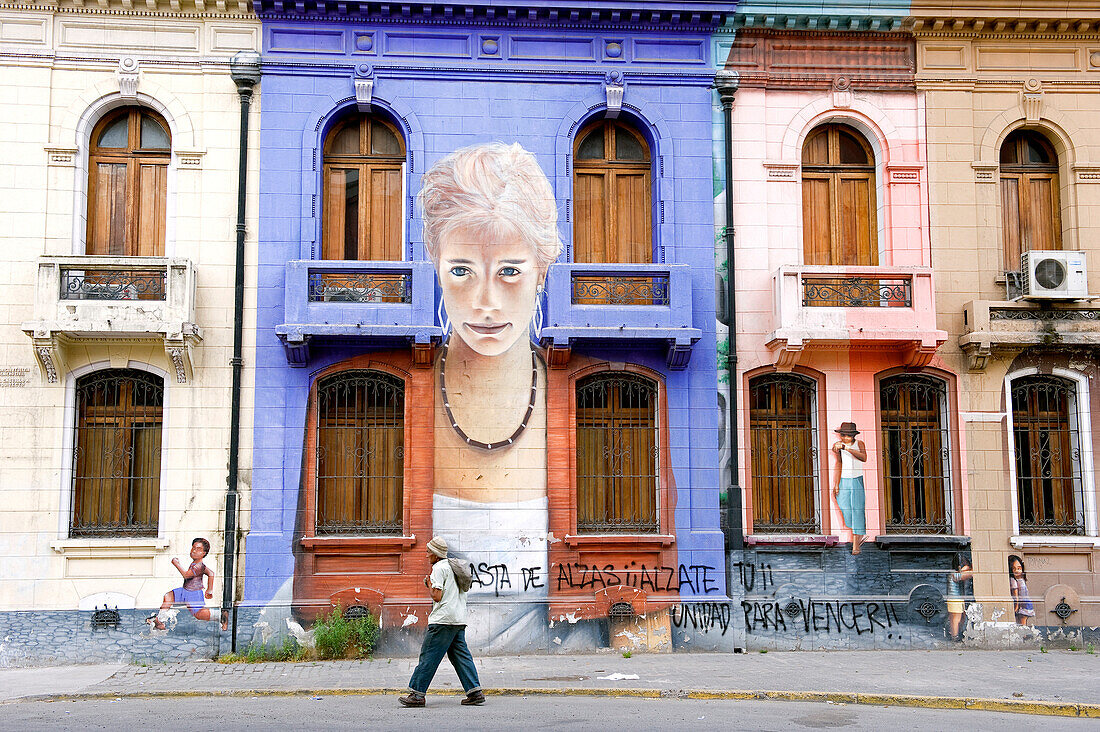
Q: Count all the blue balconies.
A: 2